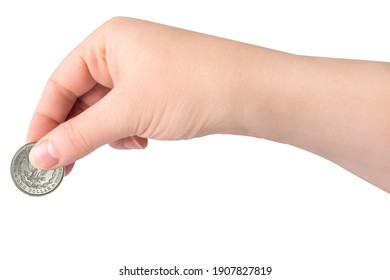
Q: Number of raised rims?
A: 1